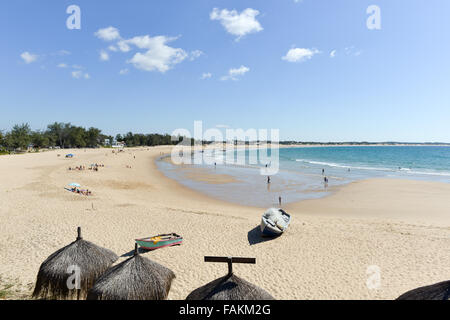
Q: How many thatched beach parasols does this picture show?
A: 4